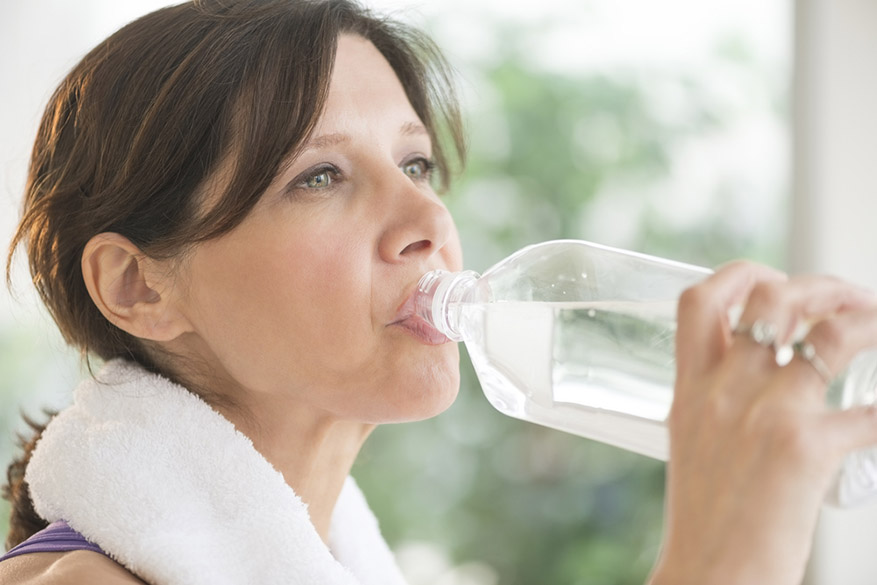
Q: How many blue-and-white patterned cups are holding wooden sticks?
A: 0